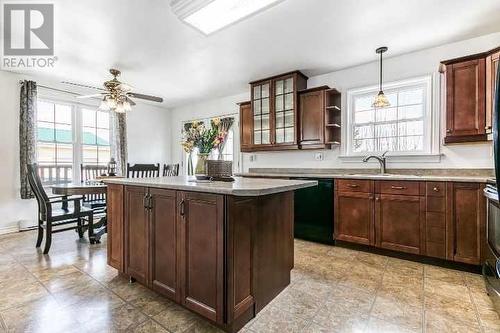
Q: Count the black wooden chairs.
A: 4